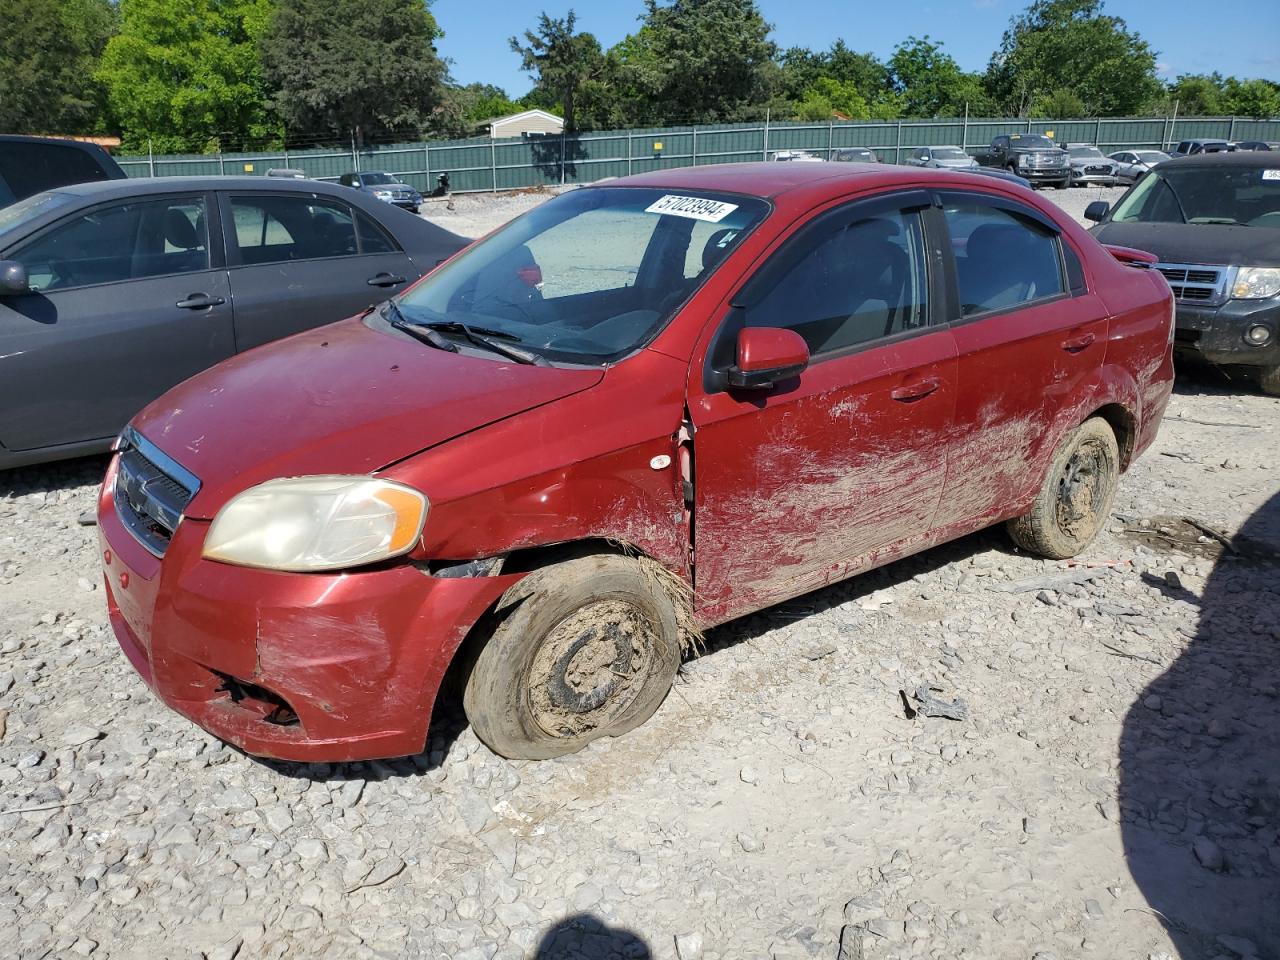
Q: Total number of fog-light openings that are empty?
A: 1